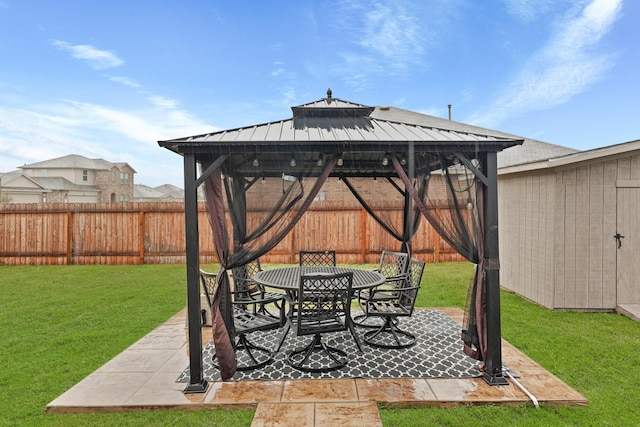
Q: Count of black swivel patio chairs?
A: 6